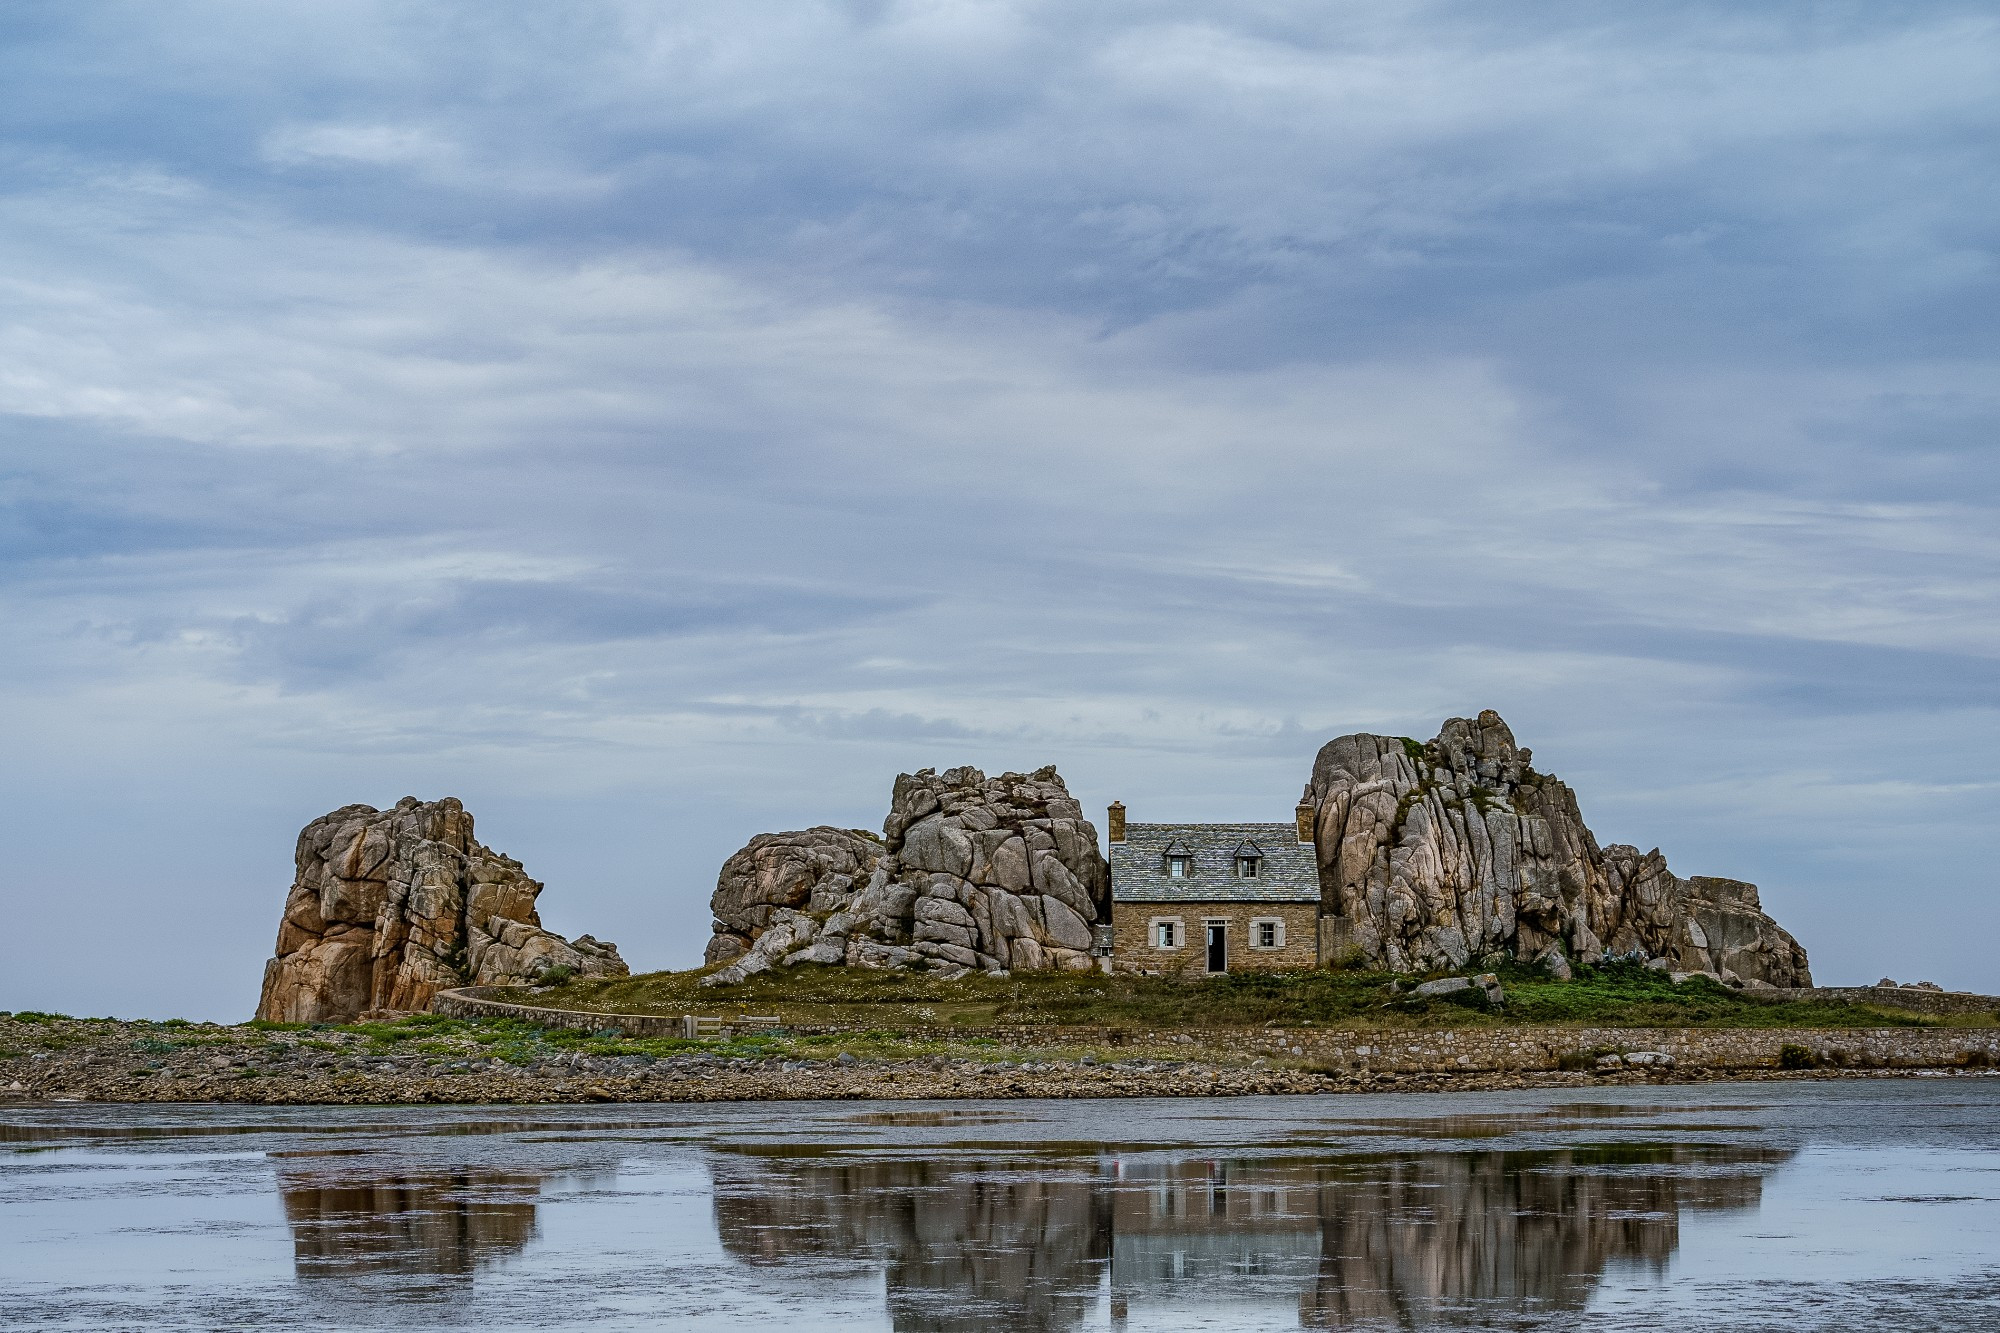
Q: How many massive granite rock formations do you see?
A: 3